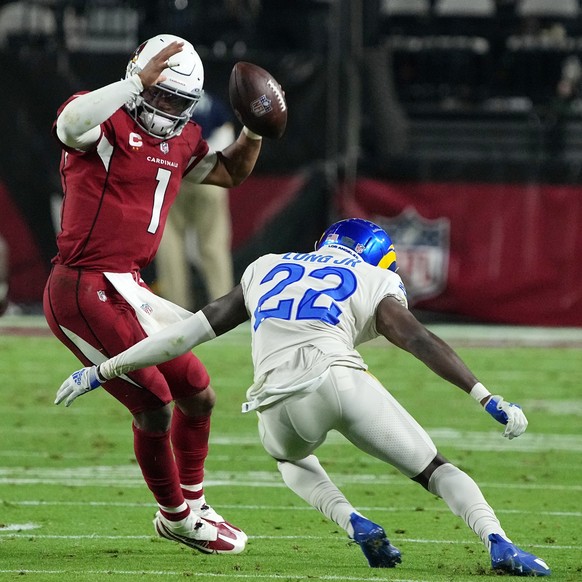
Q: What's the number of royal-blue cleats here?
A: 2